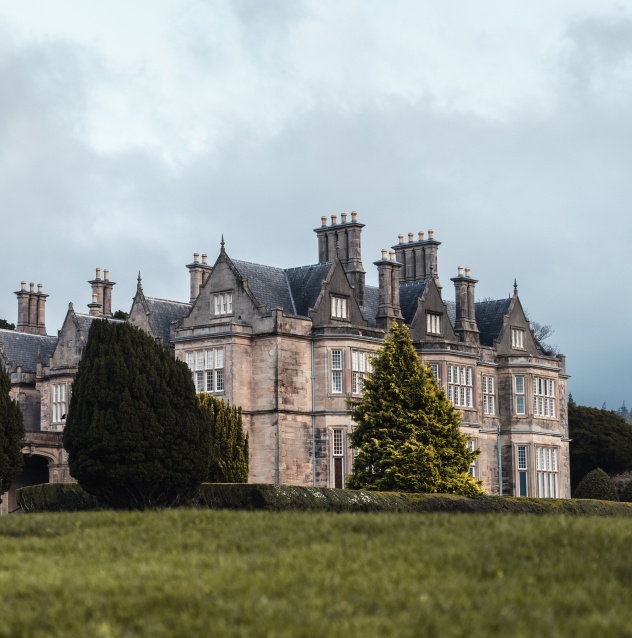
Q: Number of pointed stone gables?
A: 6